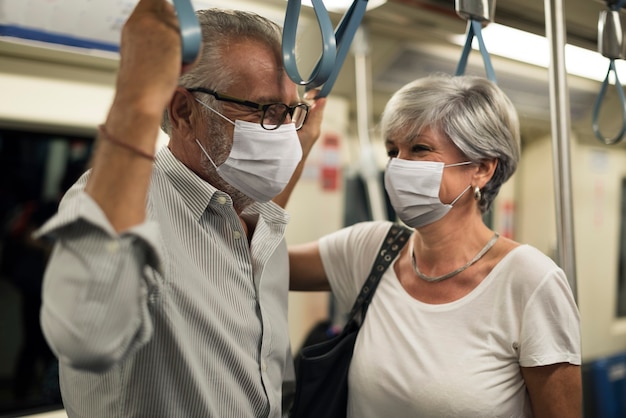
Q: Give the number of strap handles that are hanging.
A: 5